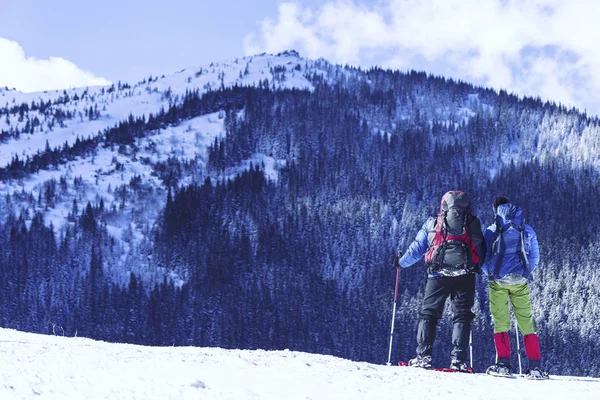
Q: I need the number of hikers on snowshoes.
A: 2